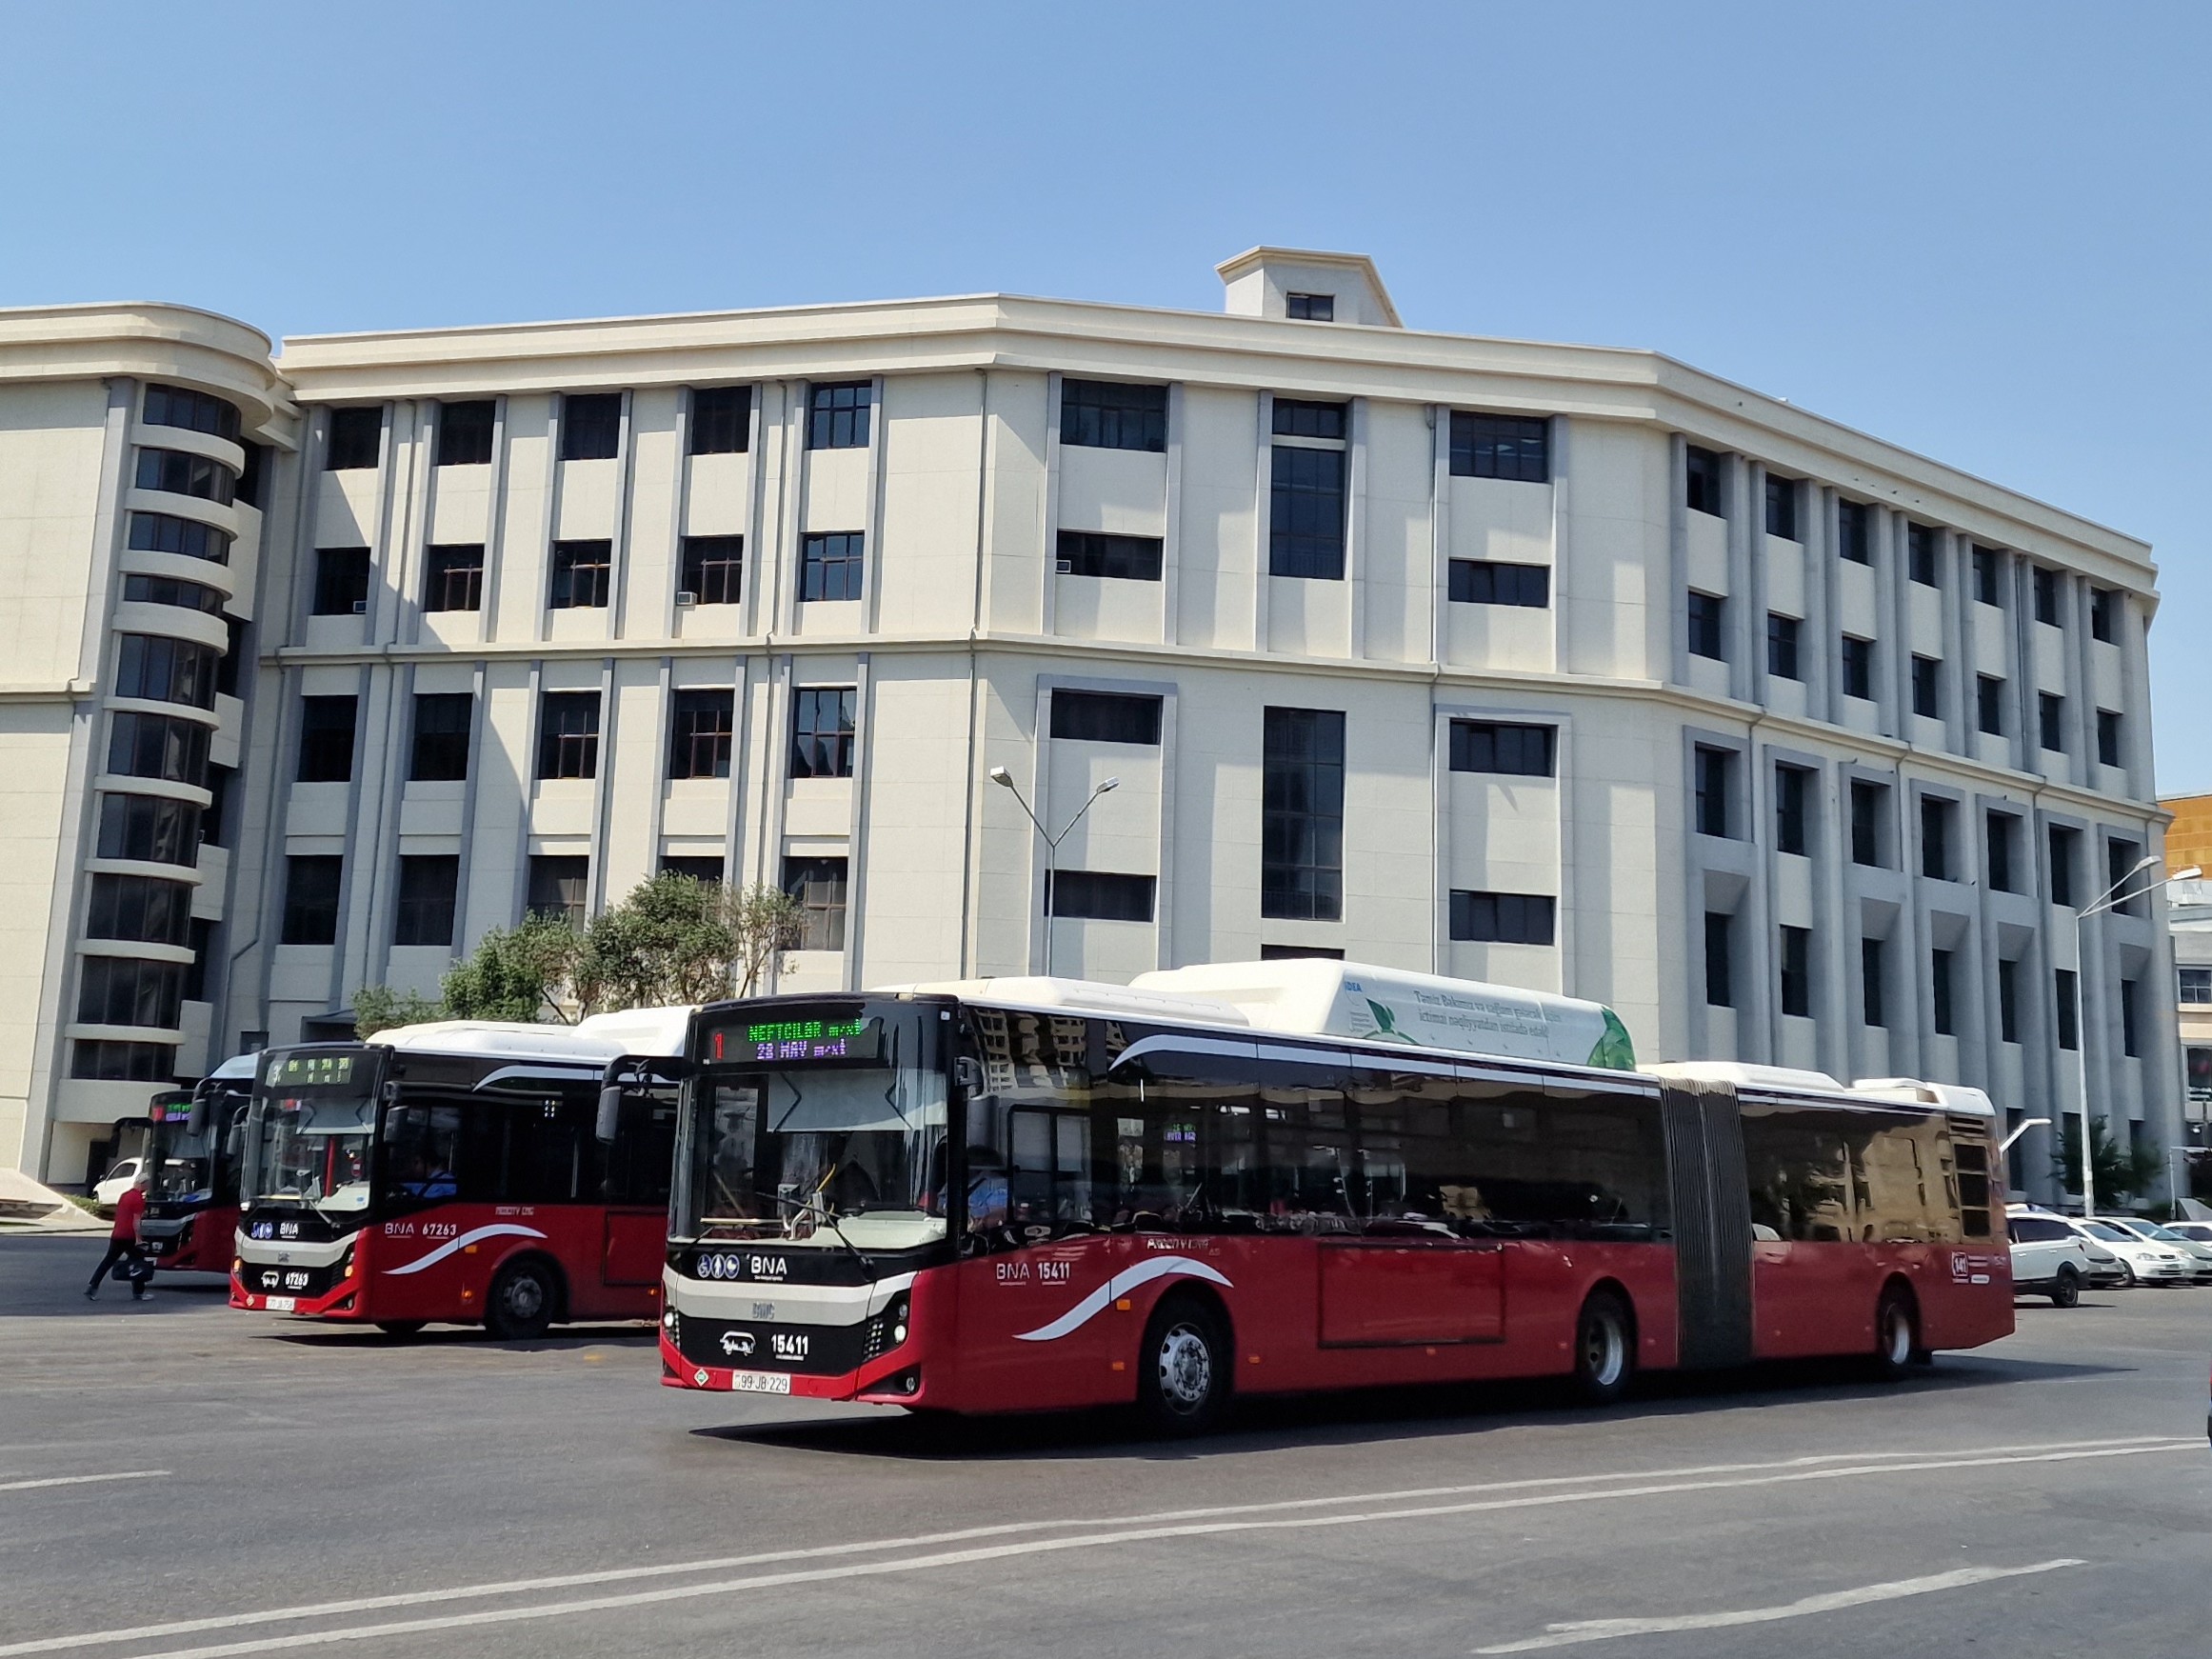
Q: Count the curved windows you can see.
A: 10